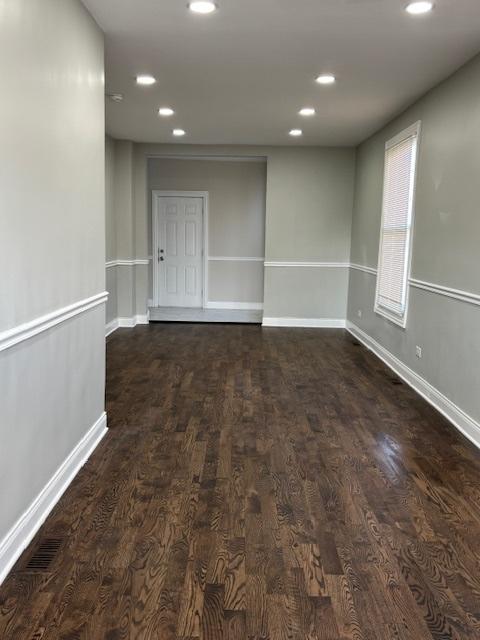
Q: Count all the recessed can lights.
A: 8